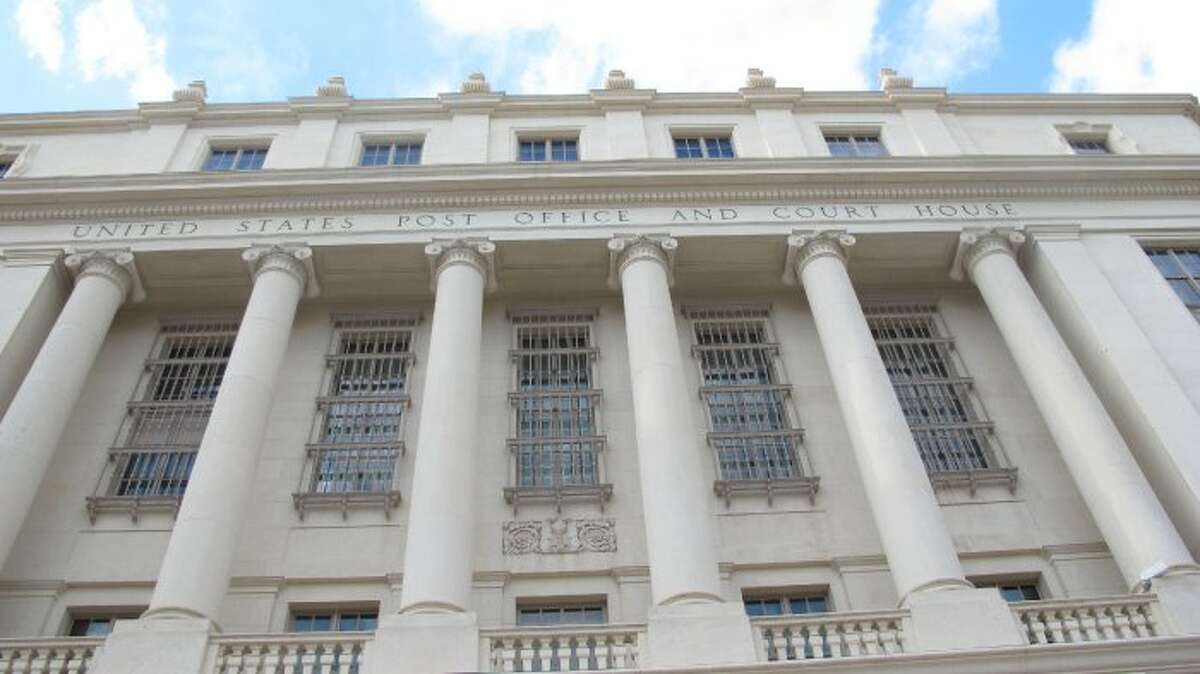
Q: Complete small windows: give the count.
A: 6